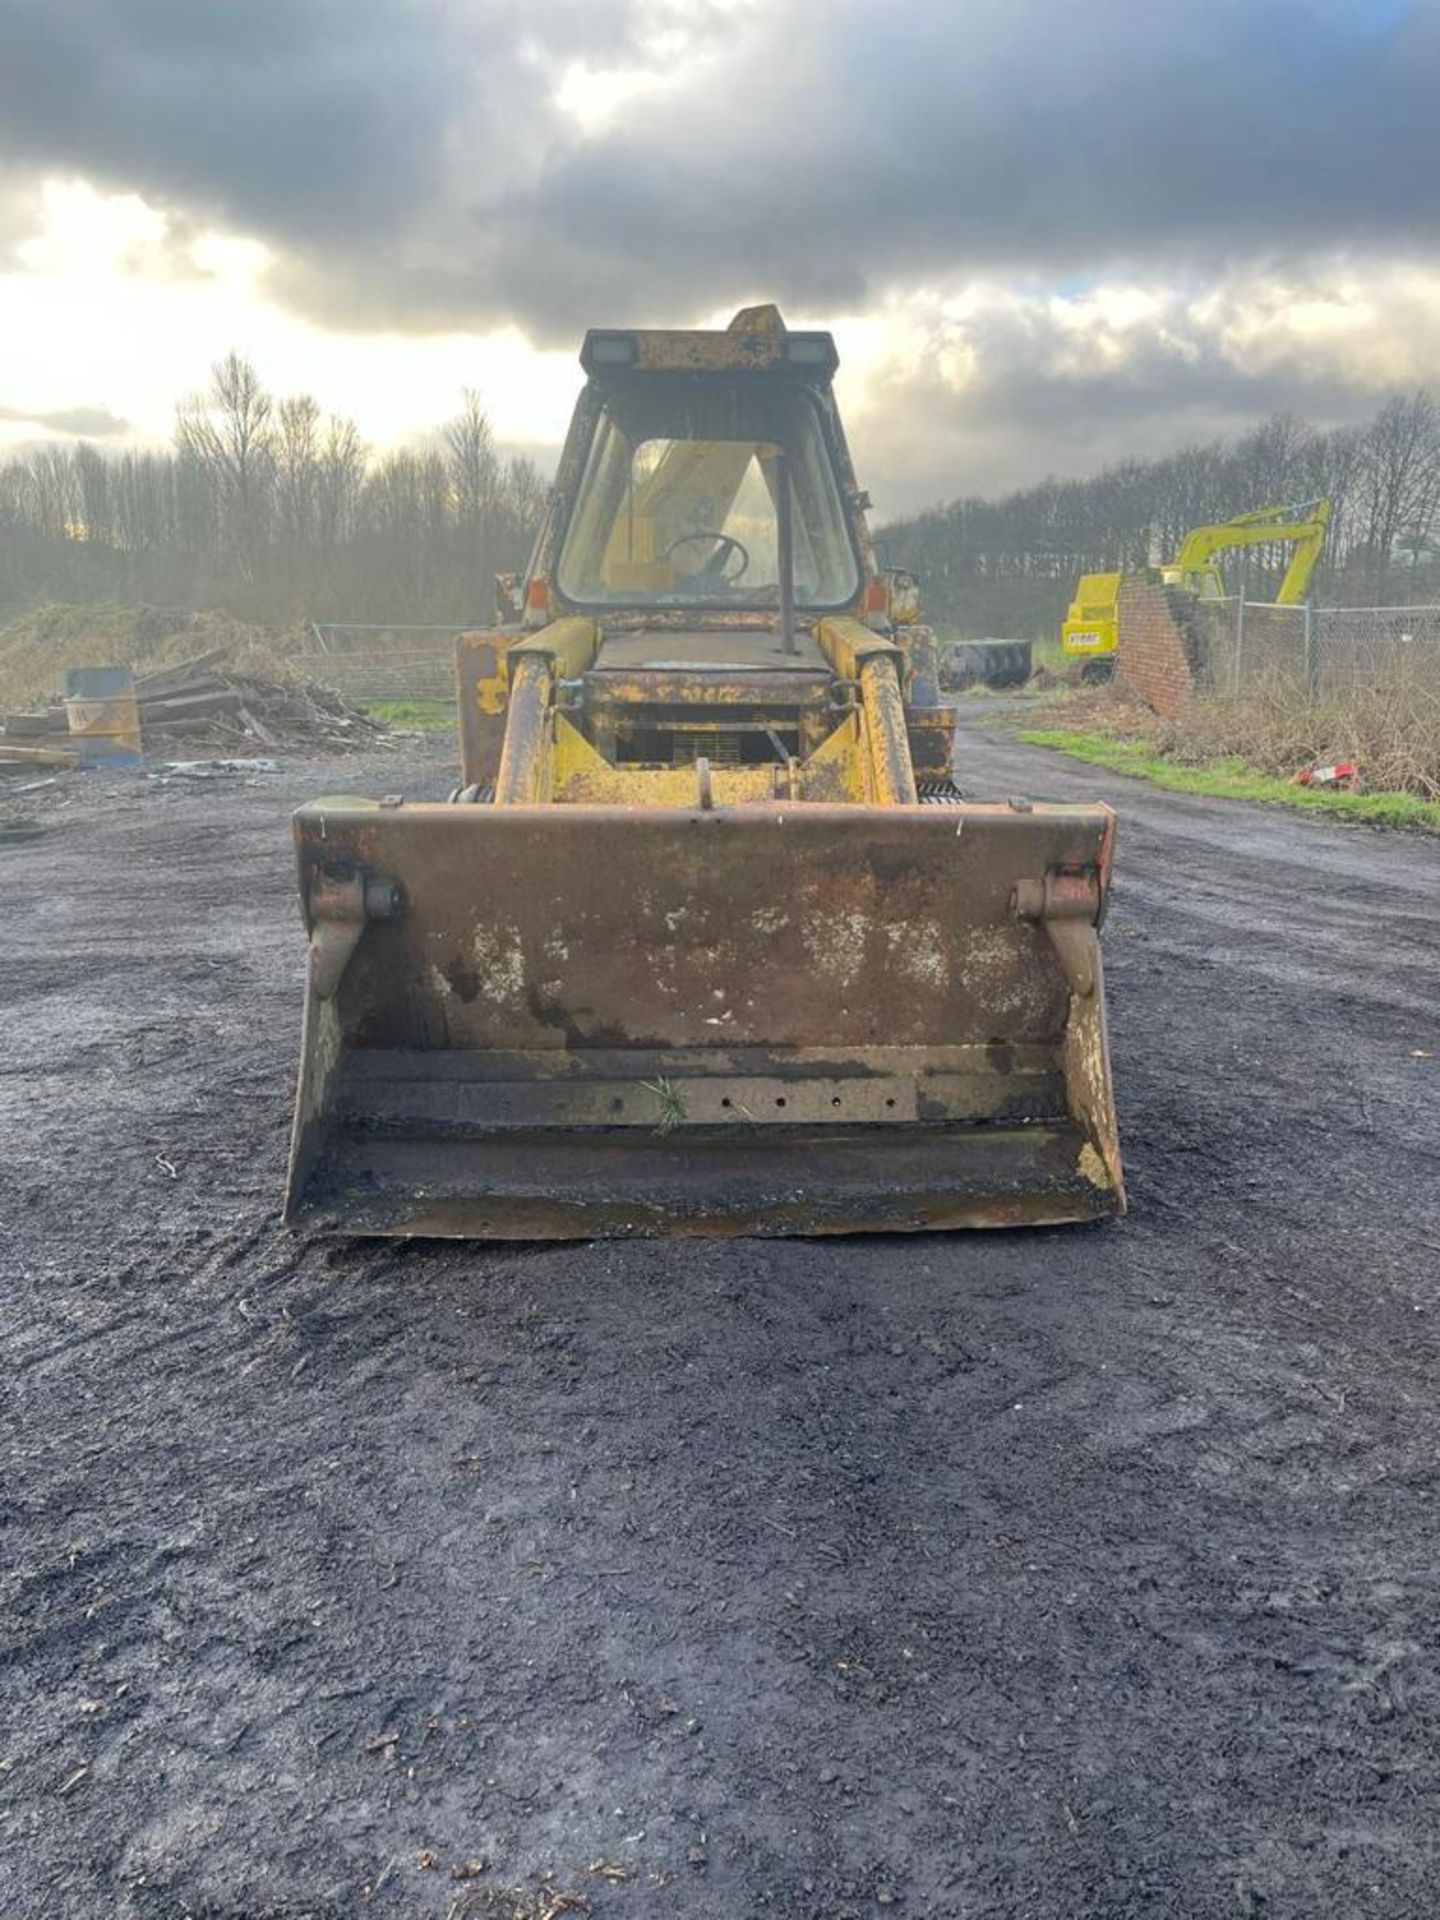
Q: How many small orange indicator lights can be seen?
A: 2